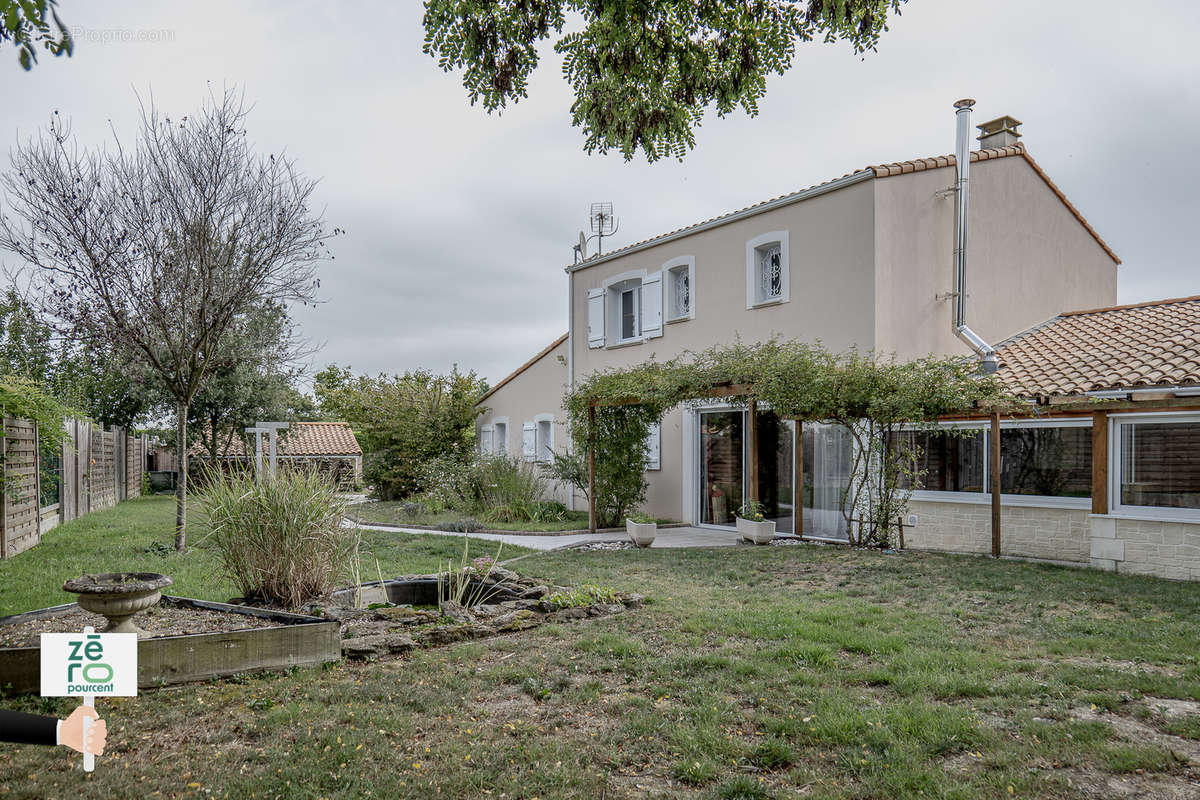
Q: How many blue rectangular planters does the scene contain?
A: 0